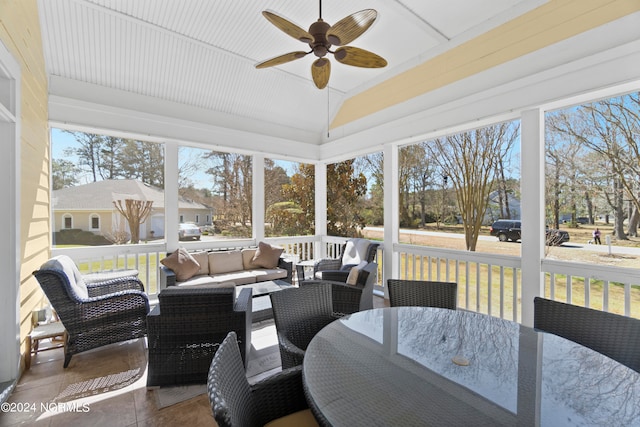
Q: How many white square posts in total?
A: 5